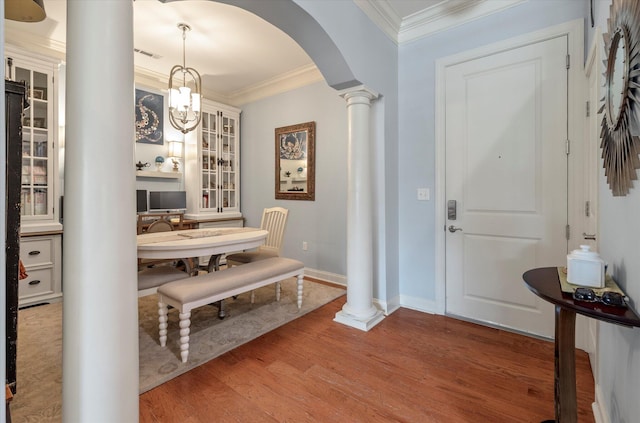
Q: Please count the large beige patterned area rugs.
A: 1